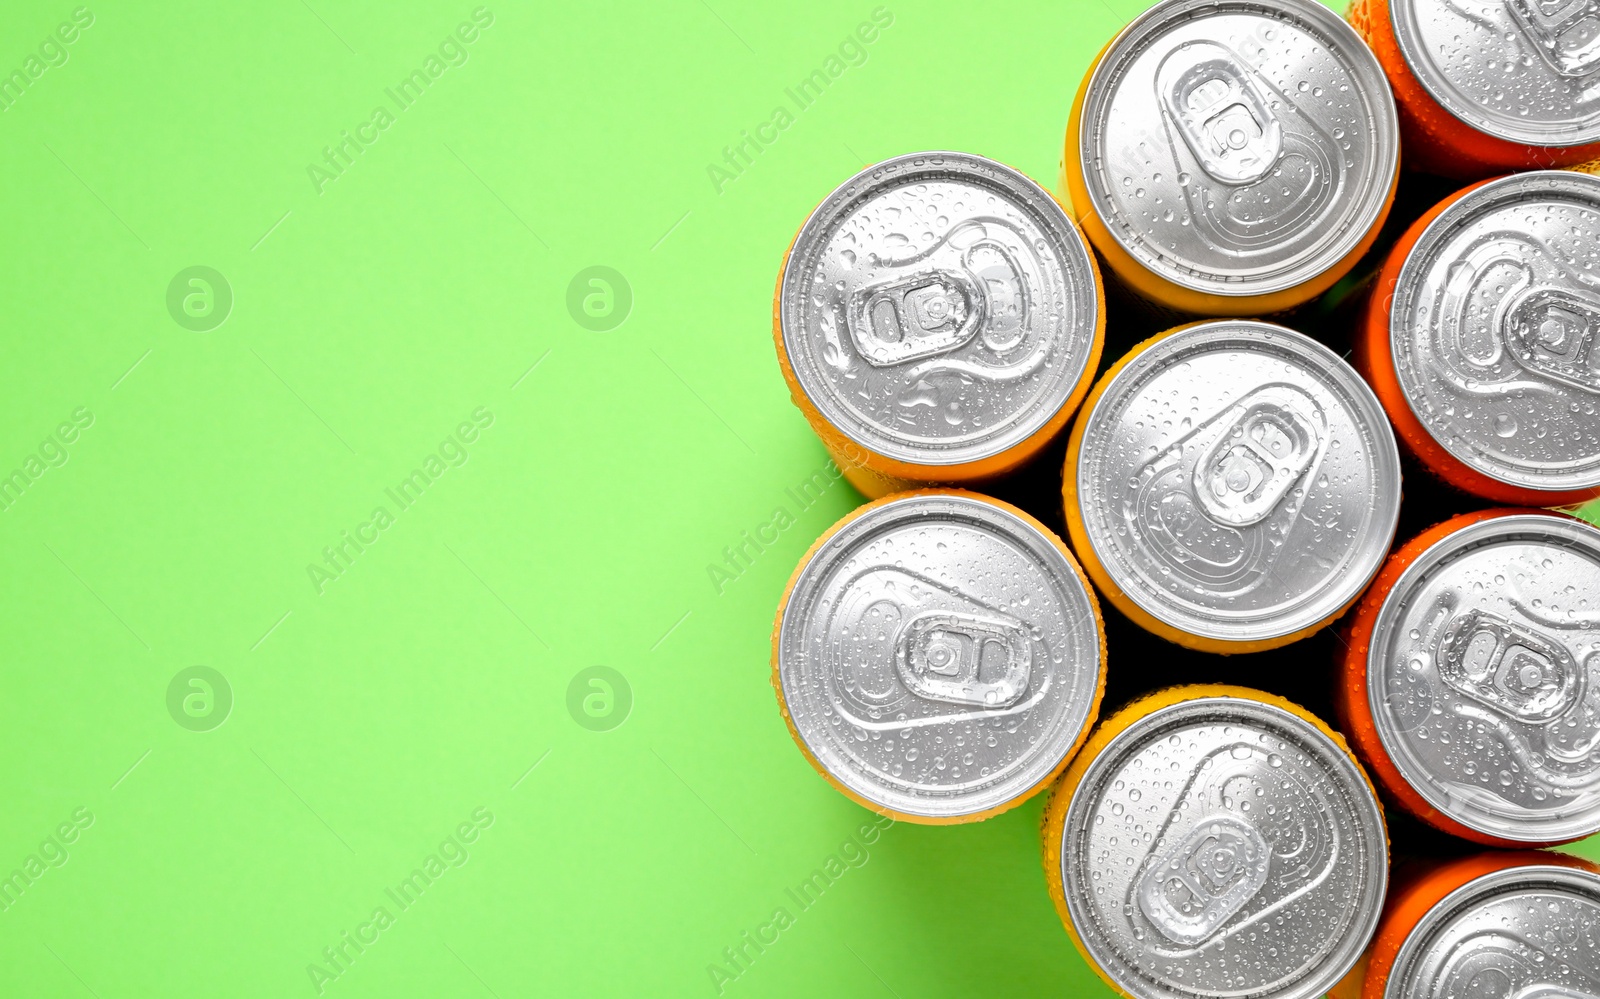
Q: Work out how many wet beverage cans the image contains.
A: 9